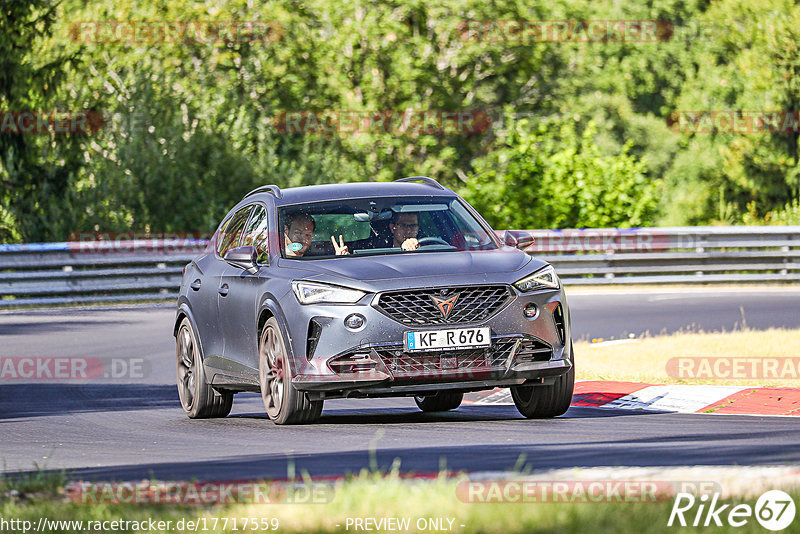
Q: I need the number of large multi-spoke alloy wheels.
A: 2